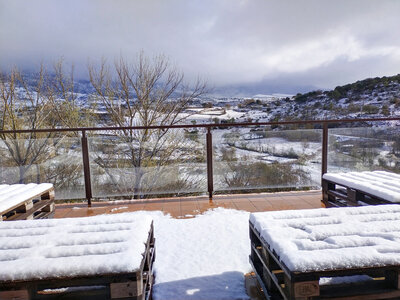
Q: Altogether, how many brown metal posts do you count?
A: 3